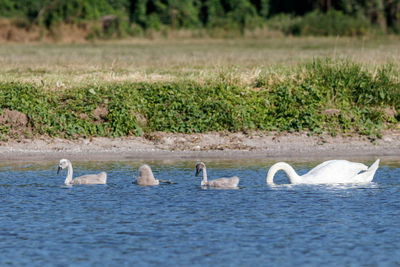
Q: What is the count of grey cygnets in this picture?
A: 3